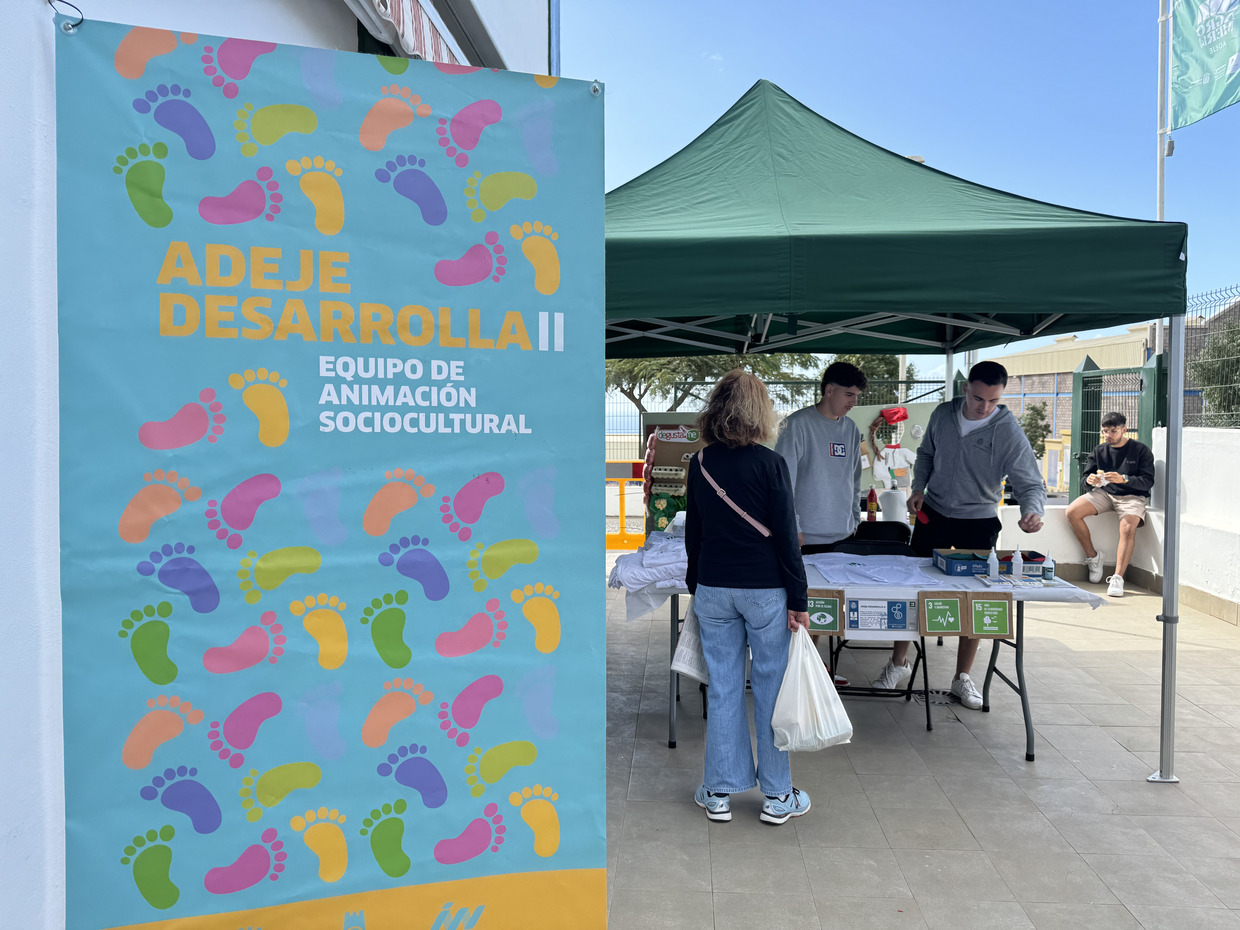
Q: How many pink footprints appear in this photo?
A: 14